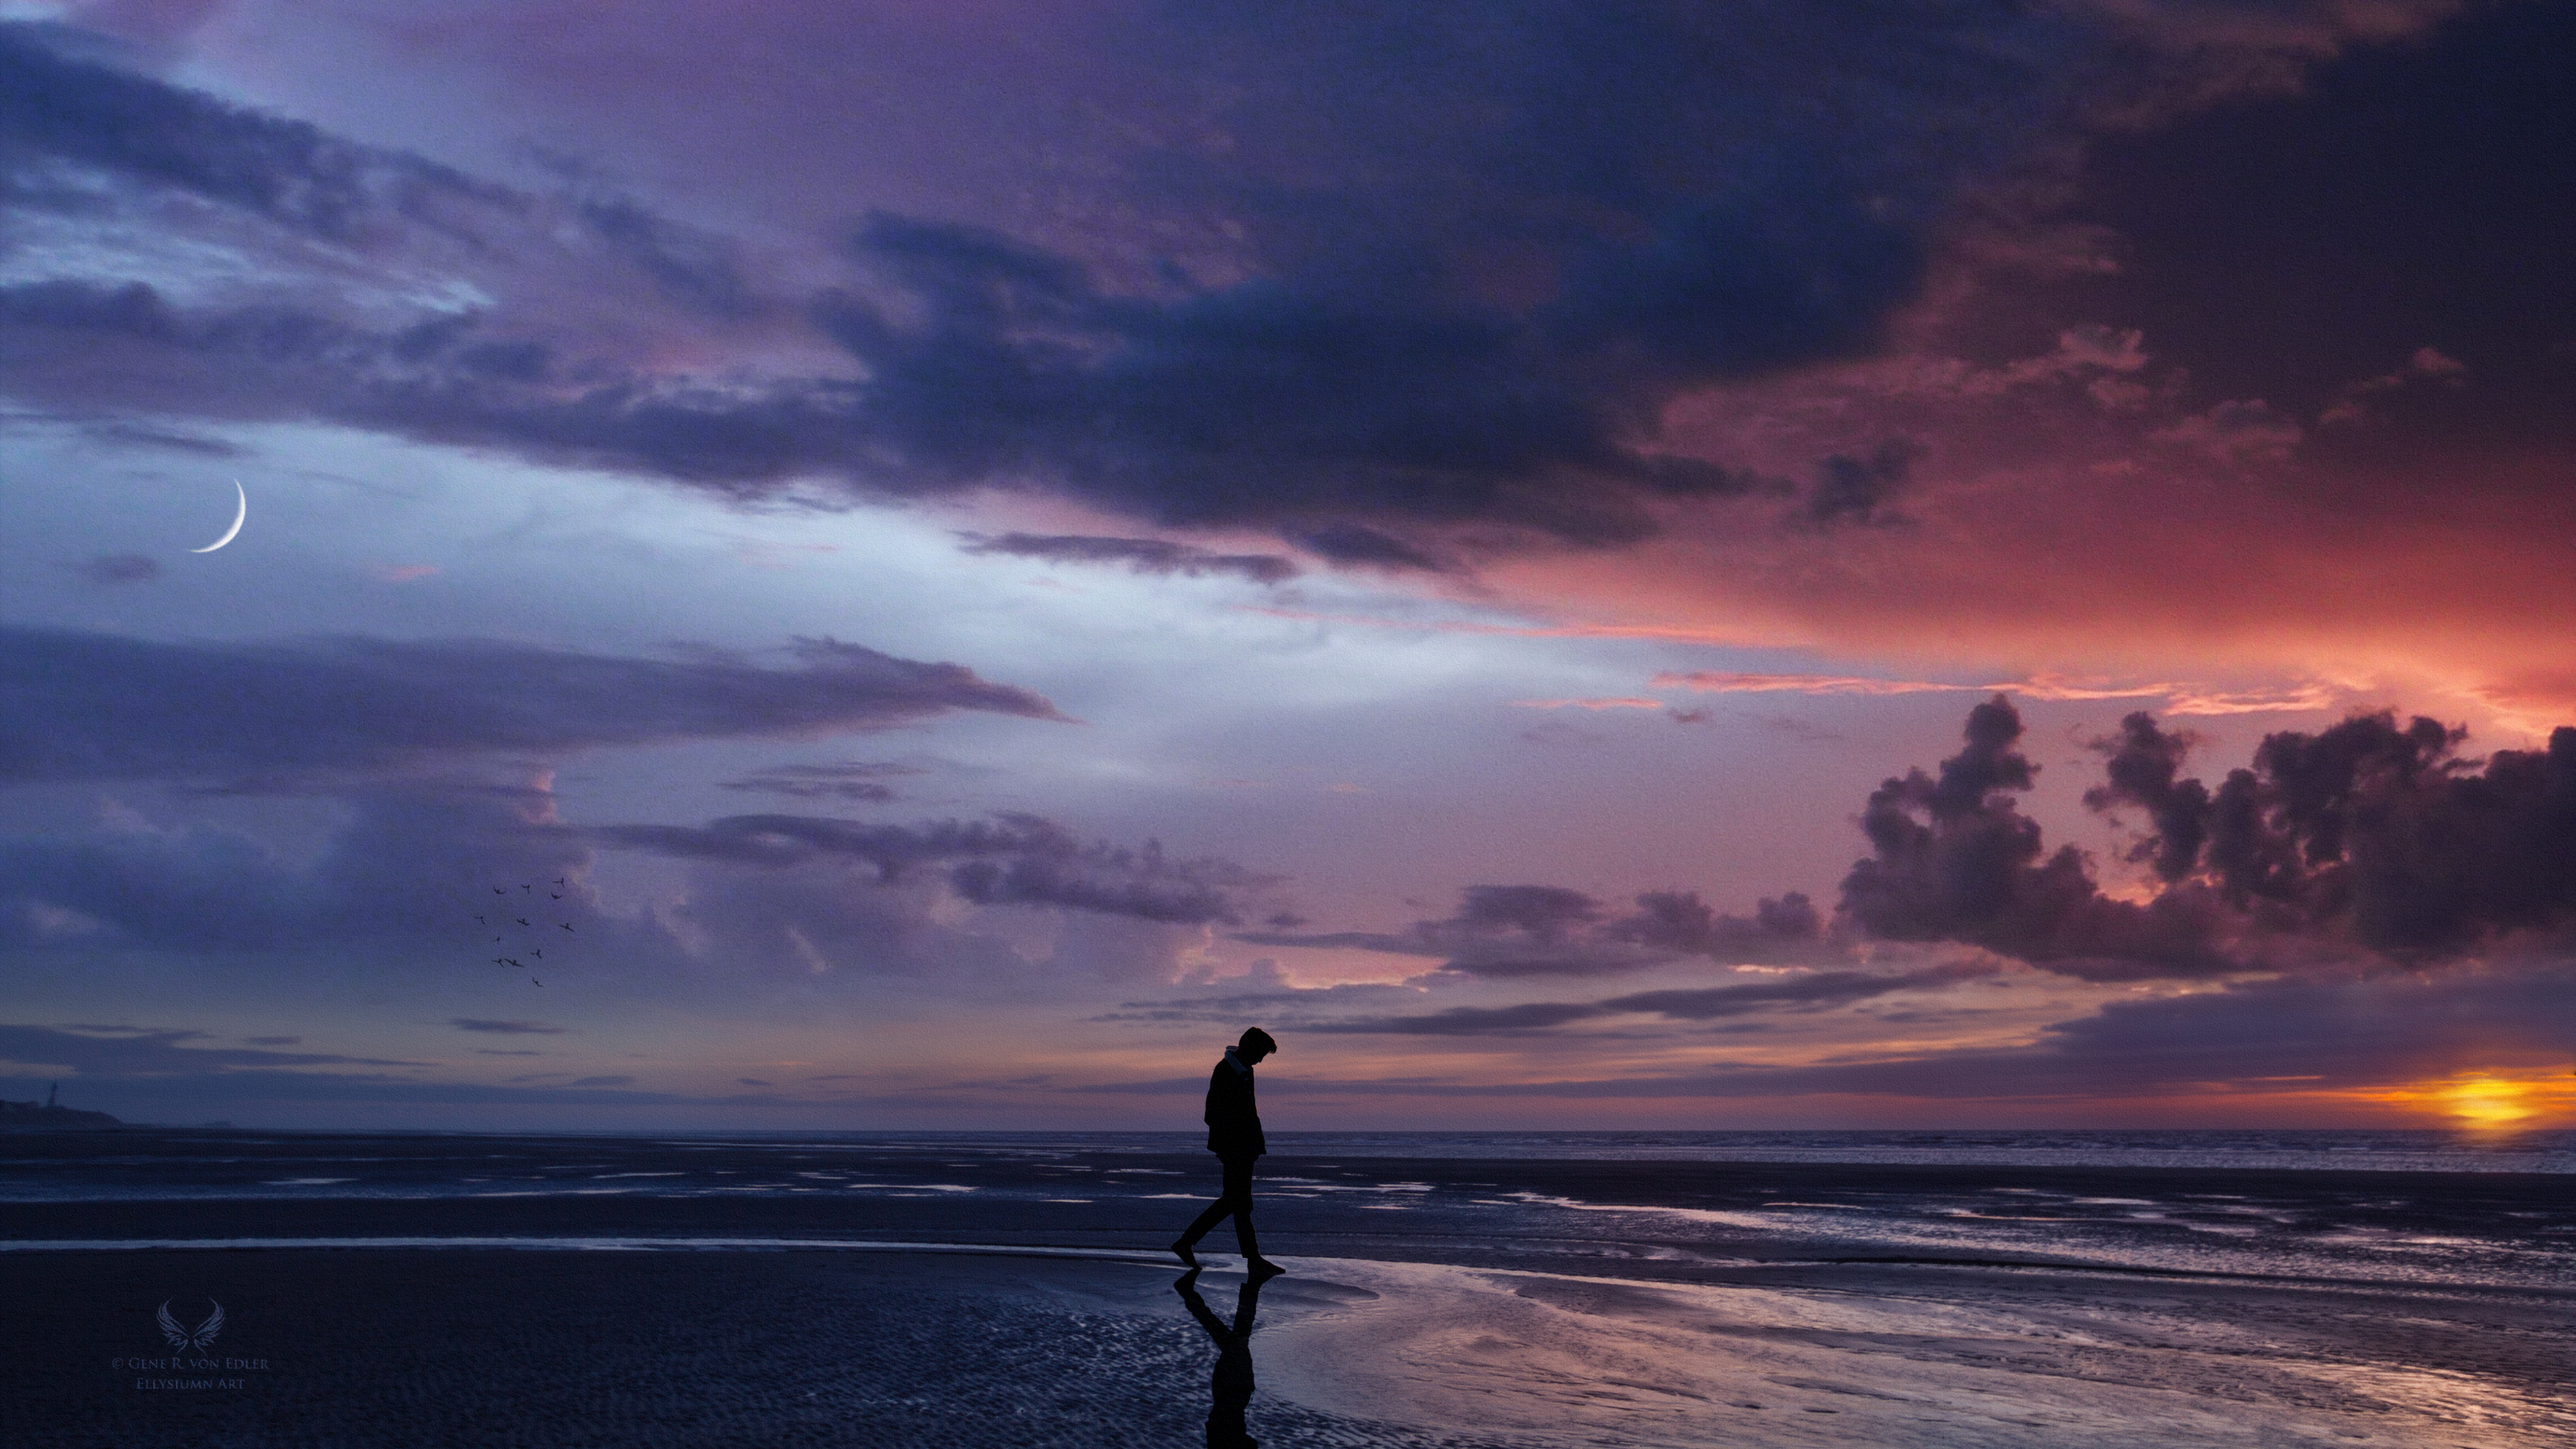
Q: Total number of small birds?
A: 12